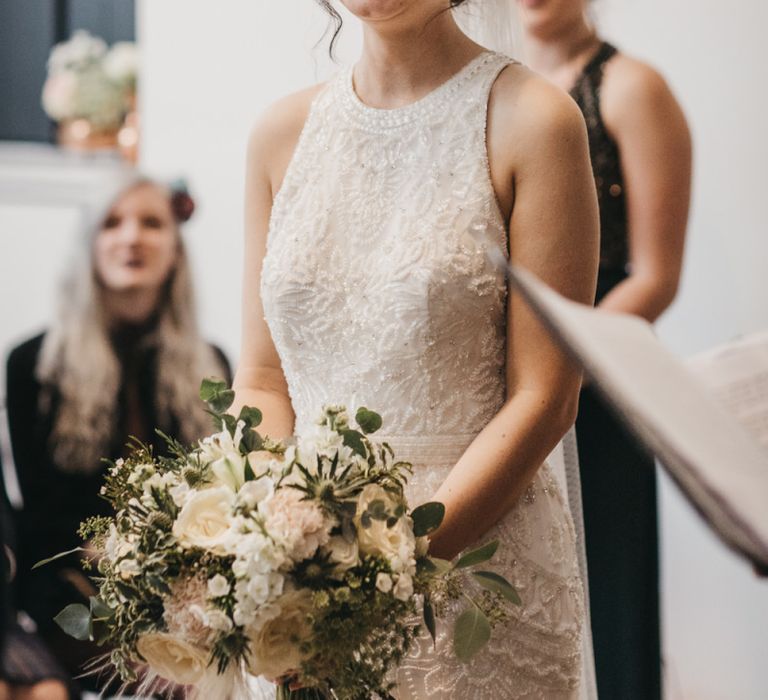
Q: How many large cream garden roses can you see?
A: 4